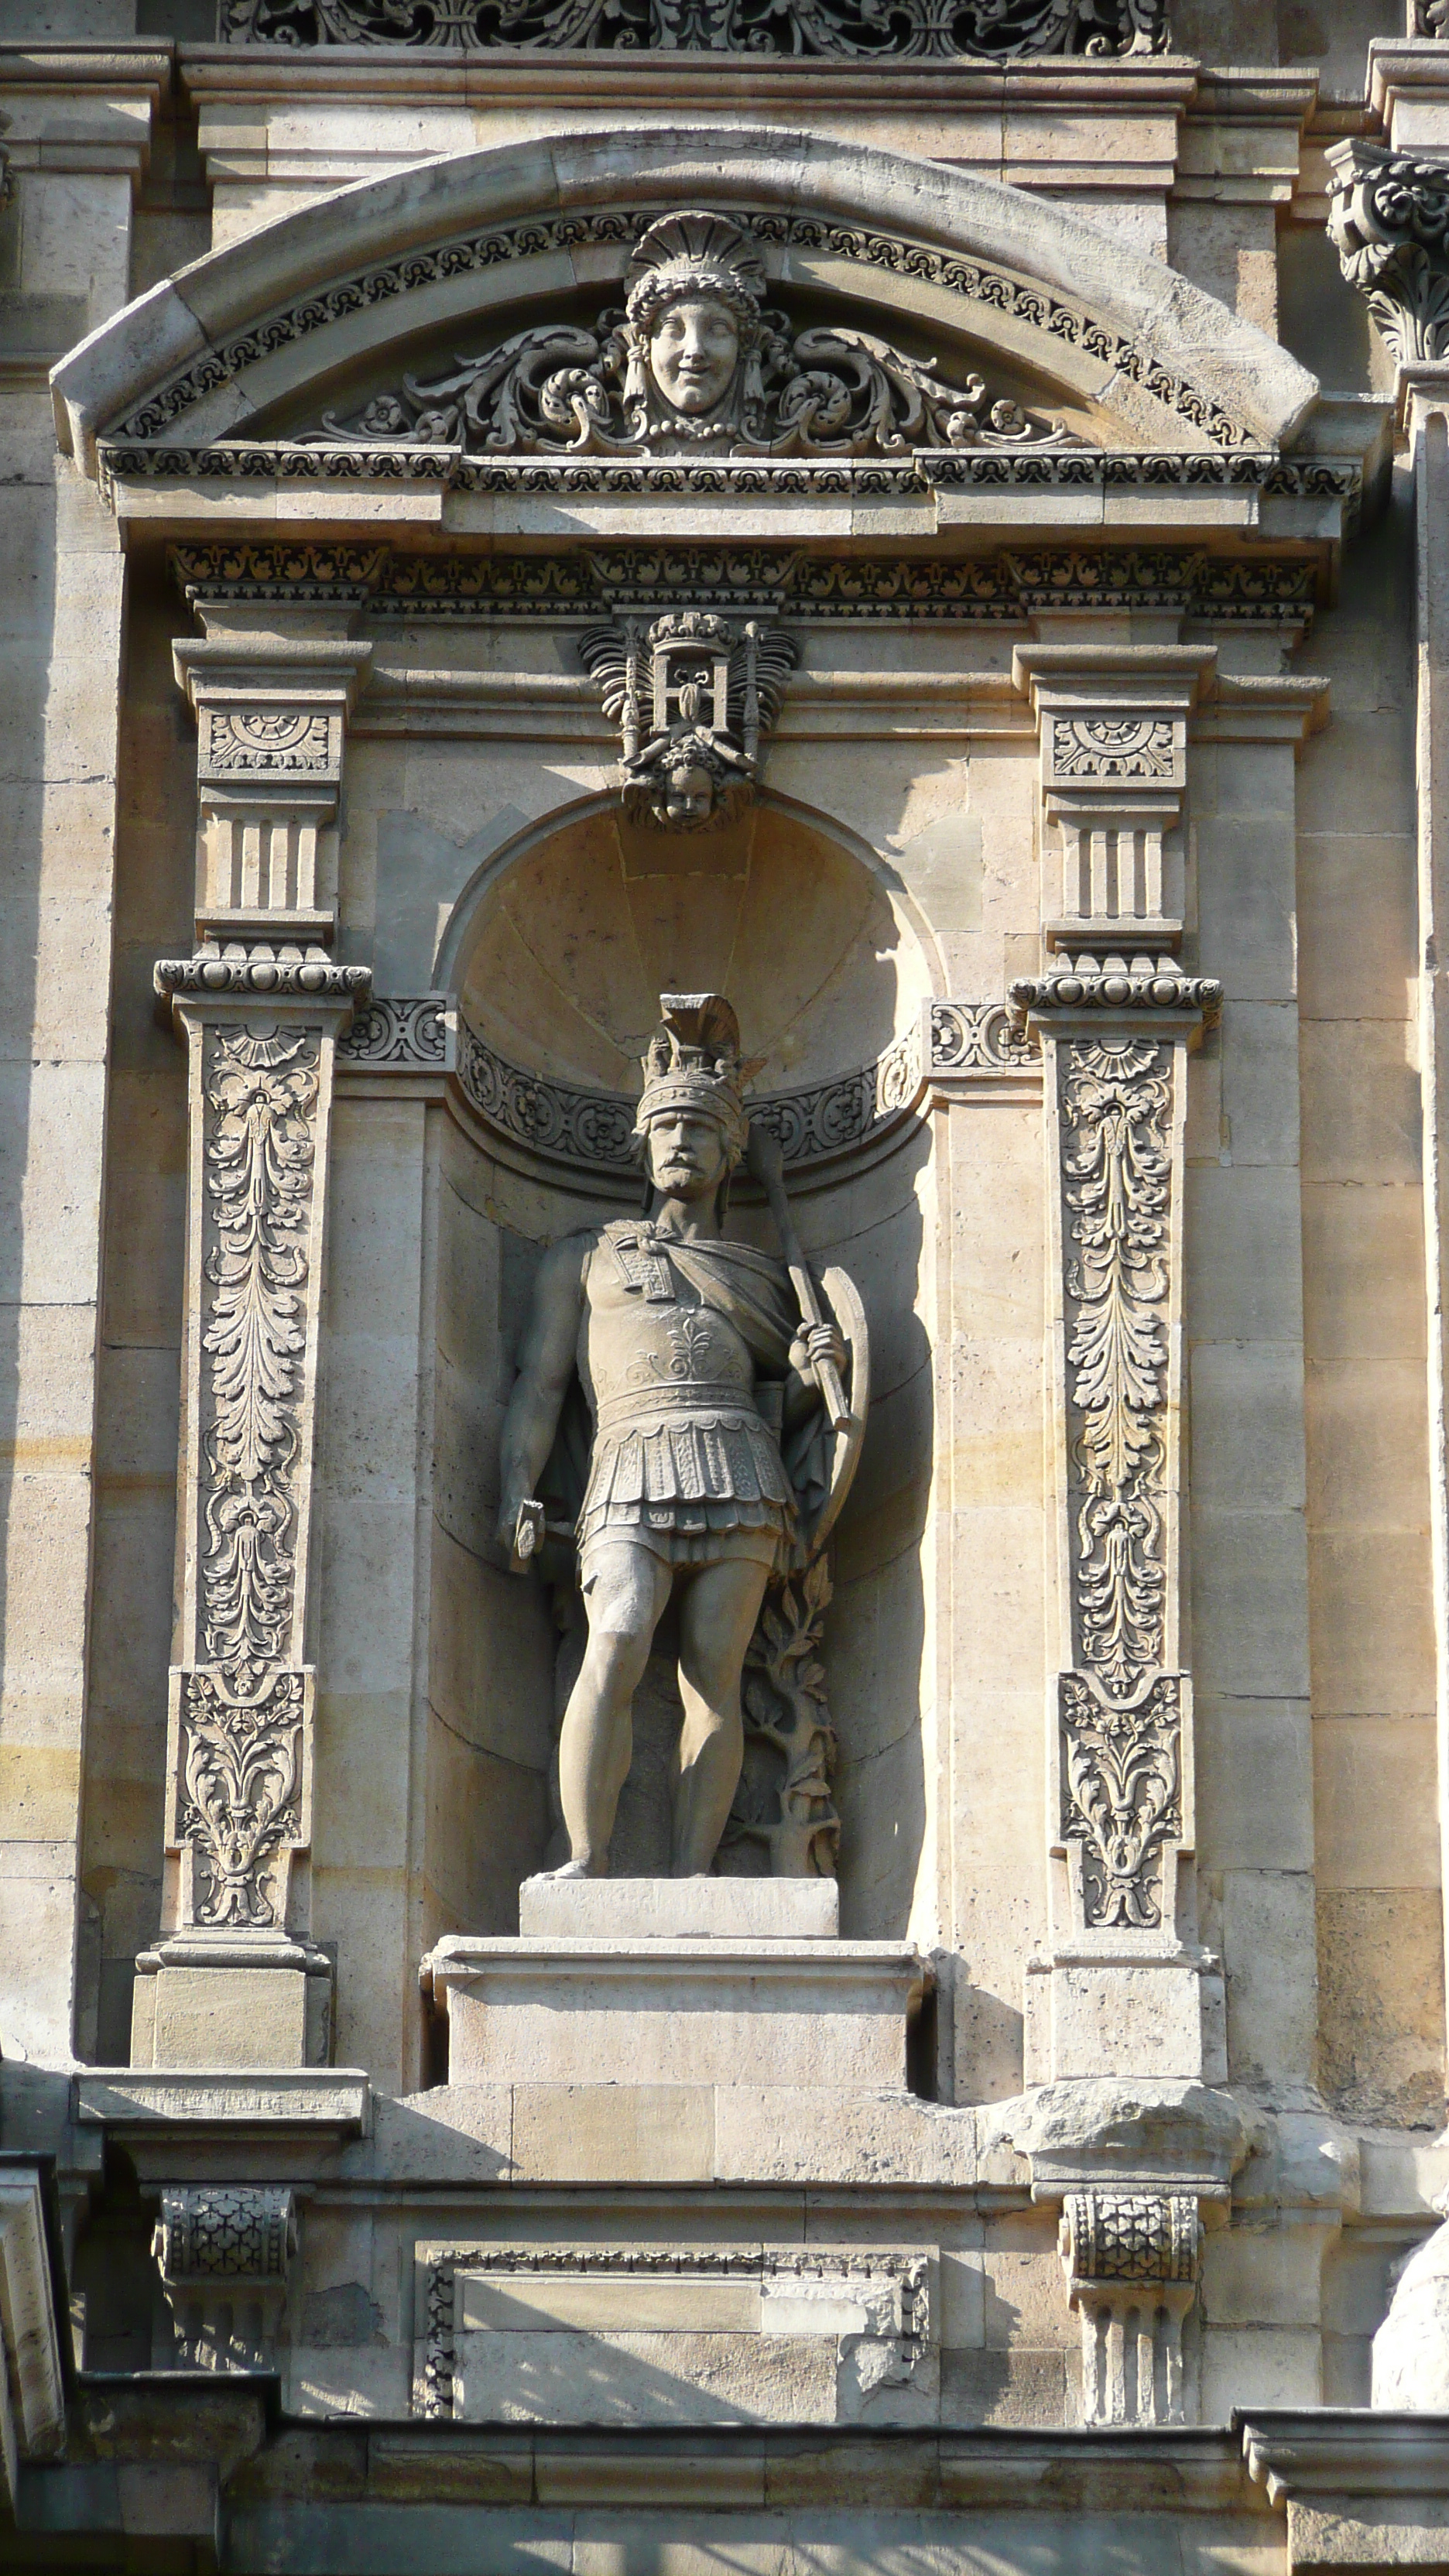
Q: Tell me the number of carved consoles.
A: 2